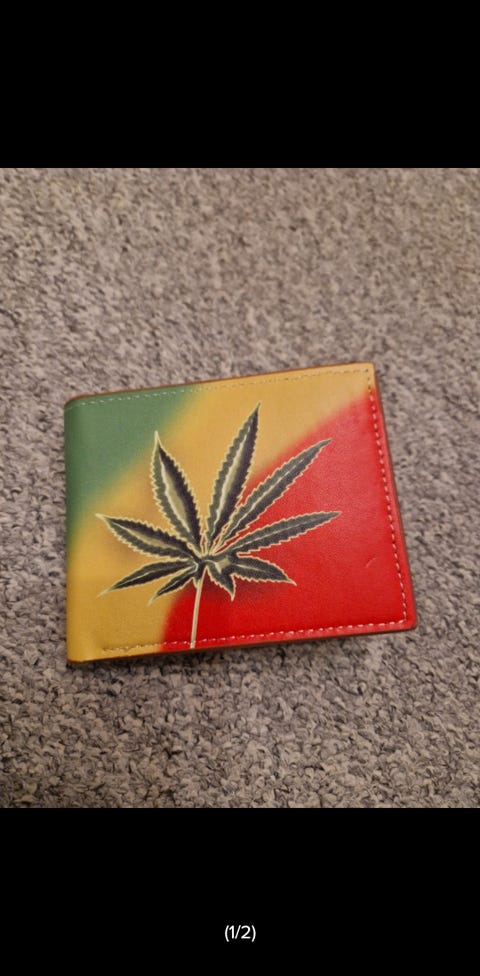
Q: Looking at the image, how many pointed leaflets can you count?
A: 9